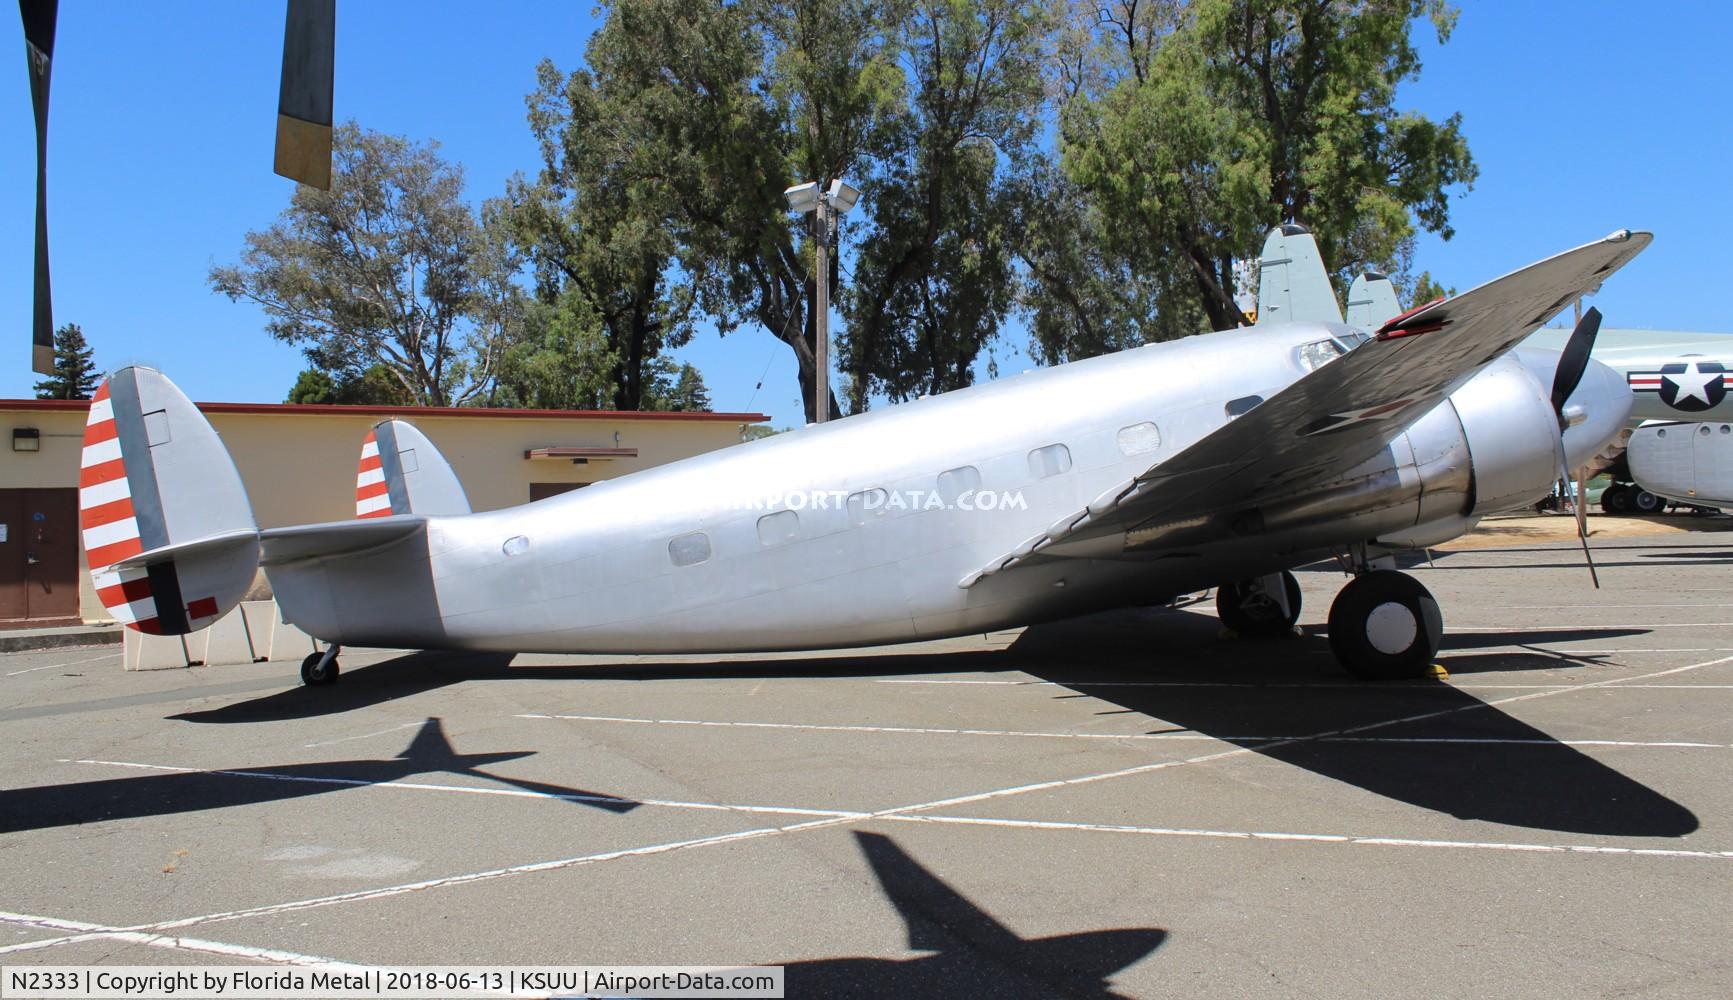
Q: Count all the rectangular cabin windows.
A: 7